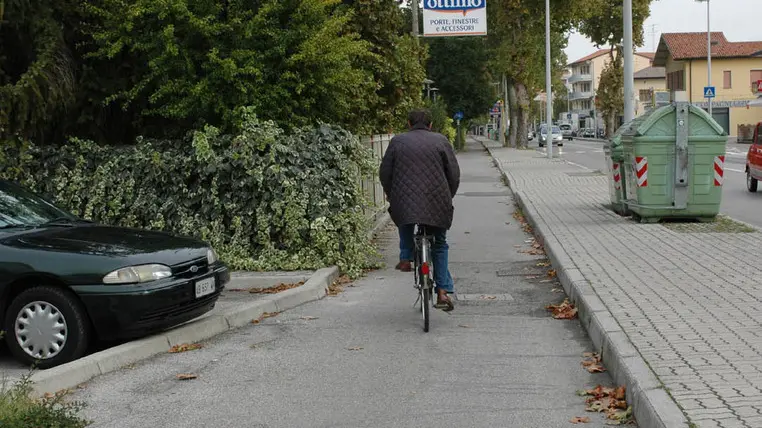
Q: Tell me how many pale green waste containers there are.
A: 2